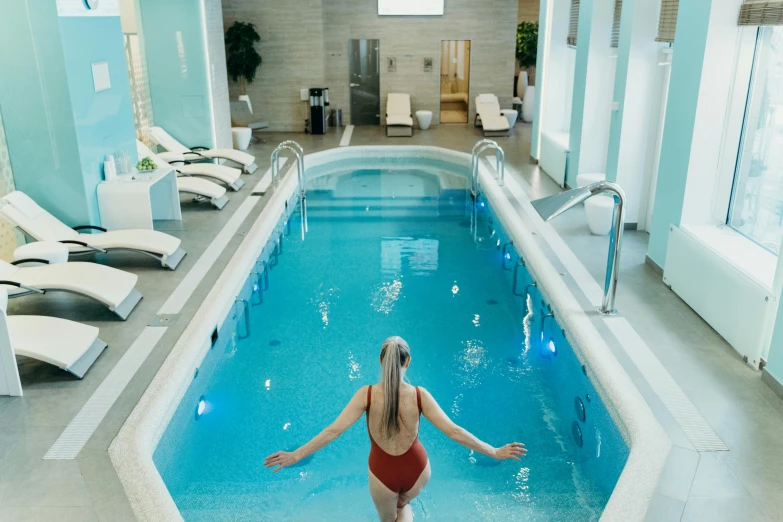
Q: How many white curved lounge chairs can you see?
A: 8